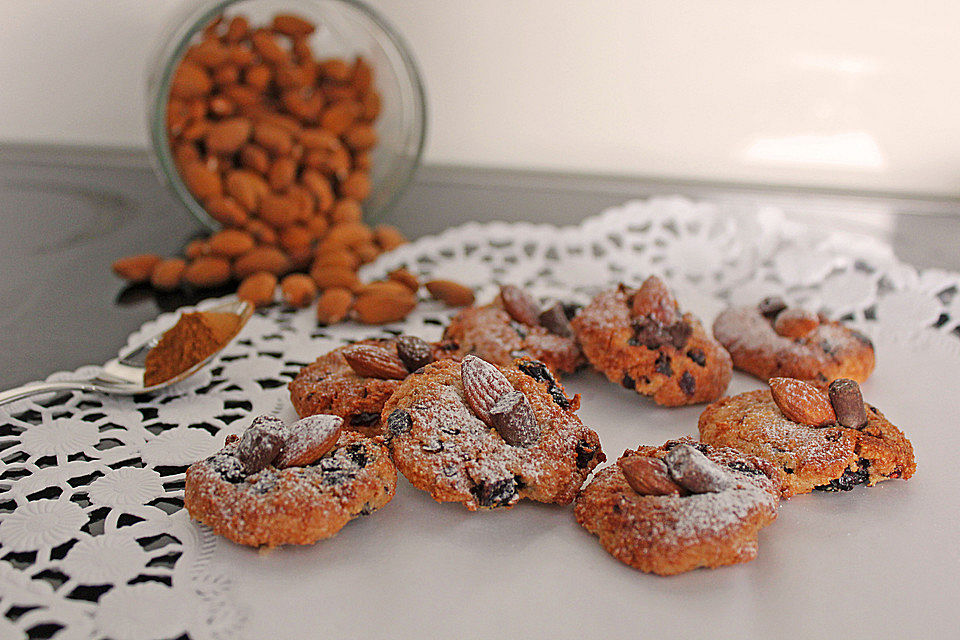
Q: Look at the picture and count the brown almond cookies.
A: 8